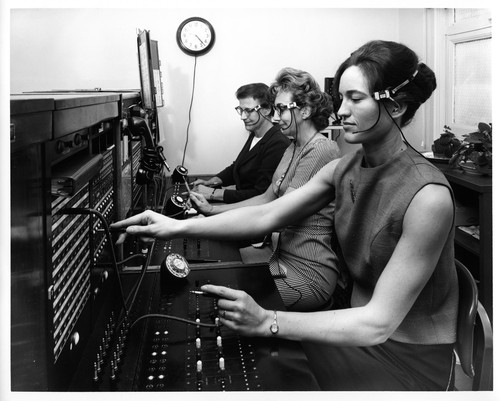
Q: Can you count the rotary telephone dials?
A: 3